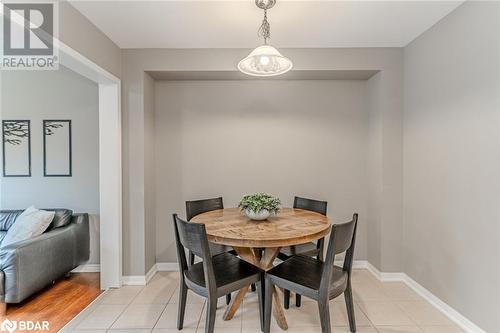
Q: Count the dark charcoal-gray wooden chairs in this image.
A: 4